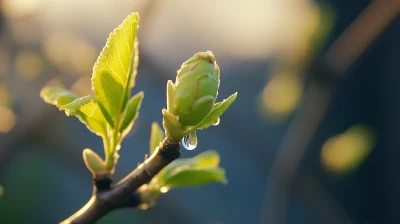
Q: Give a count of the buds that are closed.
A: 1